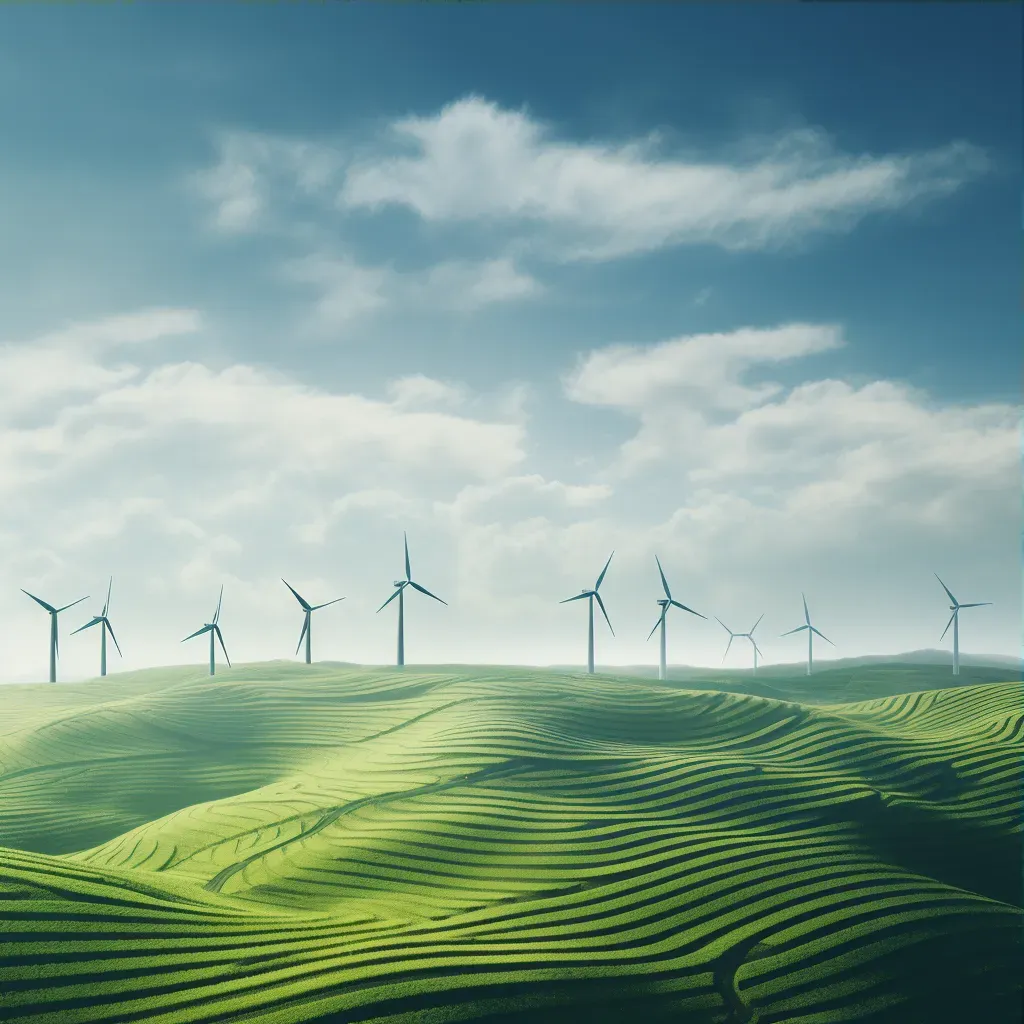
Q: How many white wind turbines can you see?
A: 10